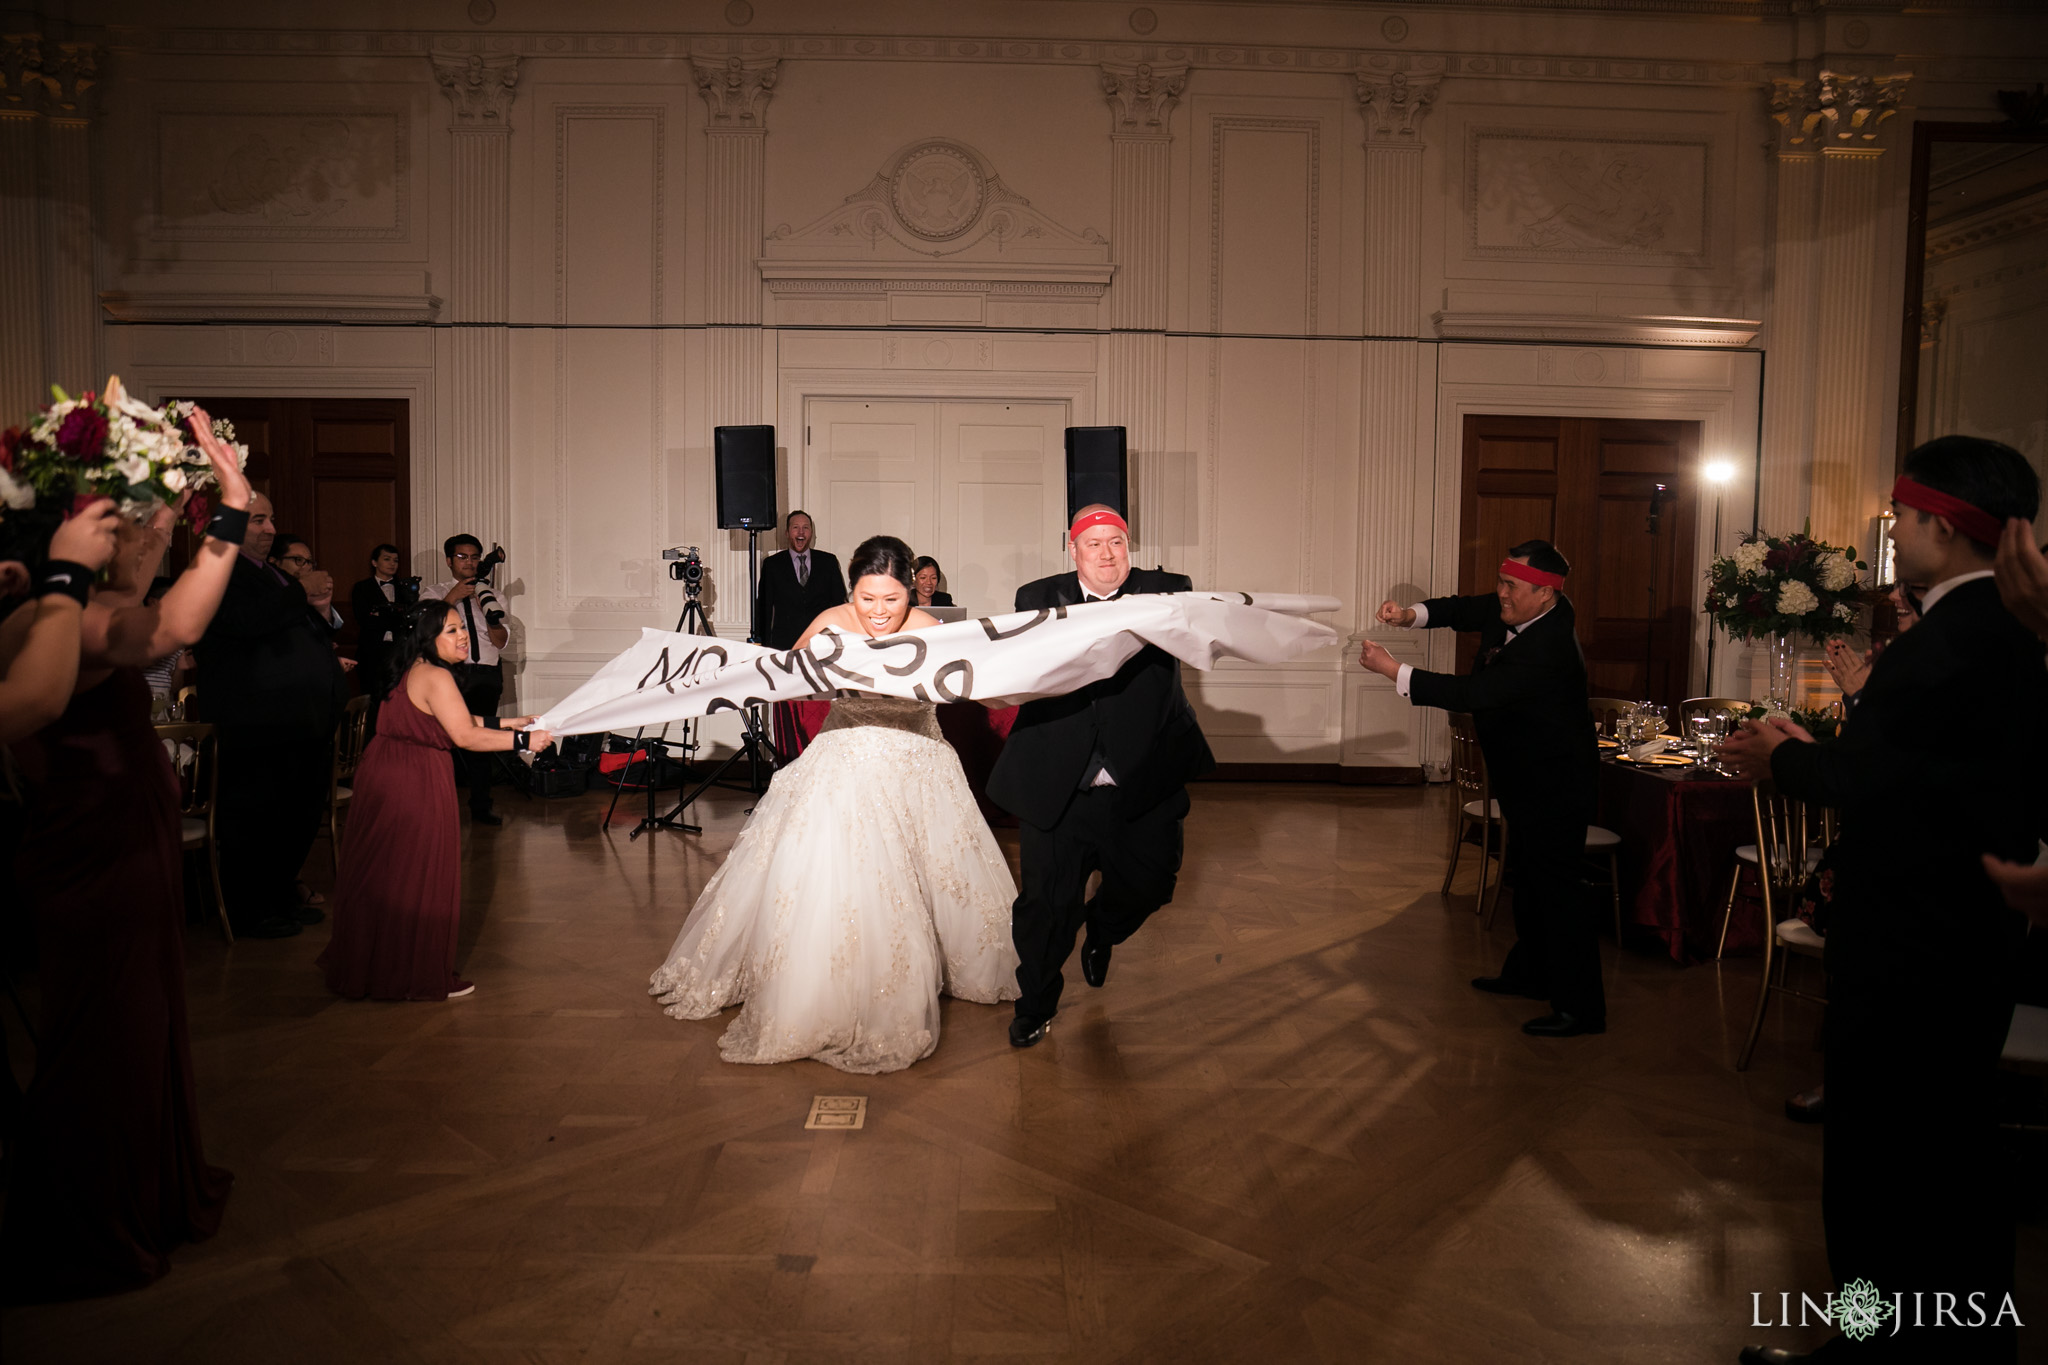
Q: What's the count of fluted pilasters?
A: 8